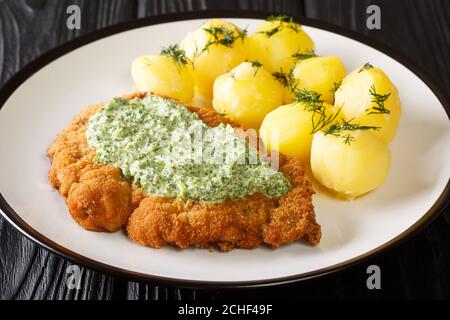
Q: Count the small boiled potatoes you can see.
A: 8